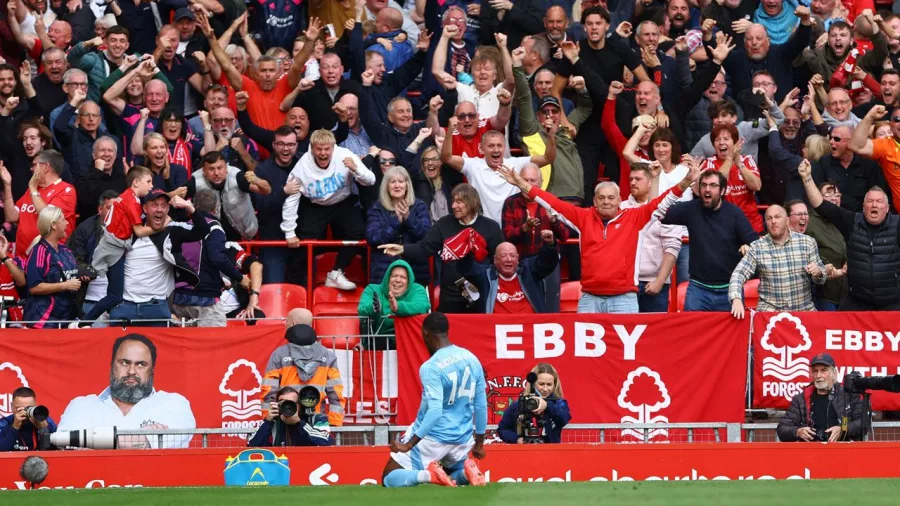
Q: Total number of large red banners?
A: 3